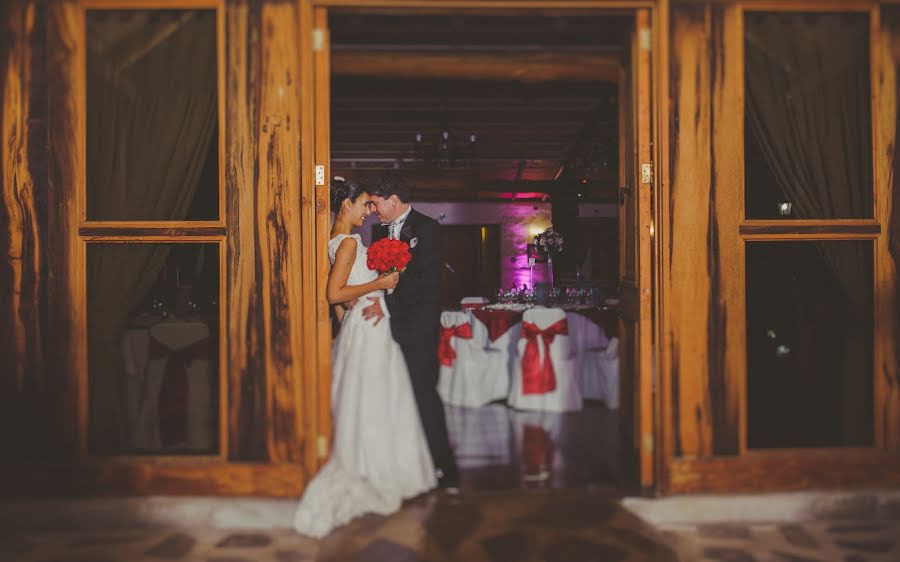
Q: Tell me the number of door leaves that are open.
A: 2